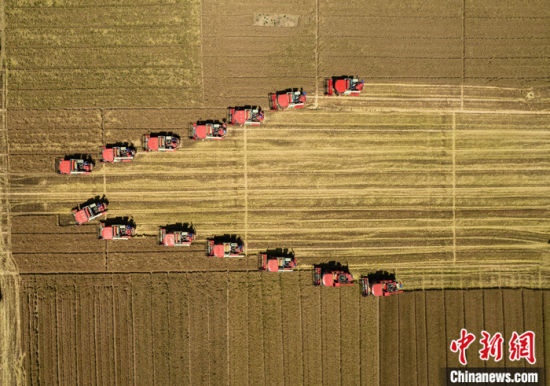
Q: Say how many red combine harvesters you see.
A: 14